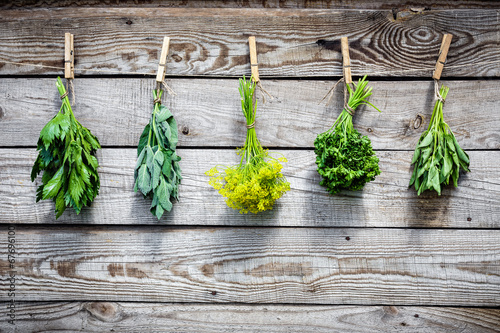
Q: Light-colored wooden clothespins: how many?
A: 5